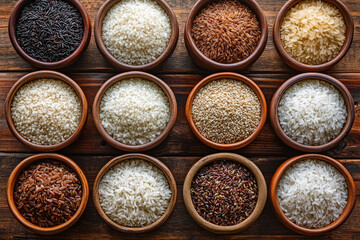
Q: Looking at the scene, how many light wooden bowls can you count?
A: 1